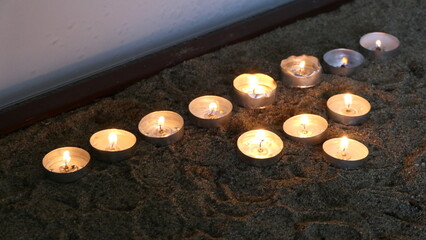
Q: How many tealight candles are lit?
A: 12